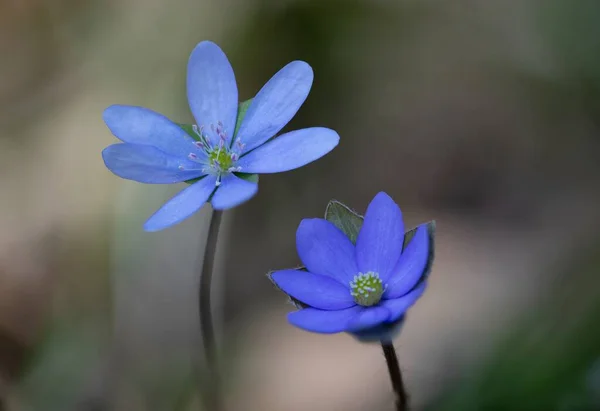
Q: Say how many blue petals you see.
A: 14